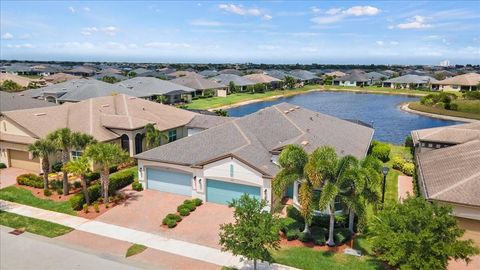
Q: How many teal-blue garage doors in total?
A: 2